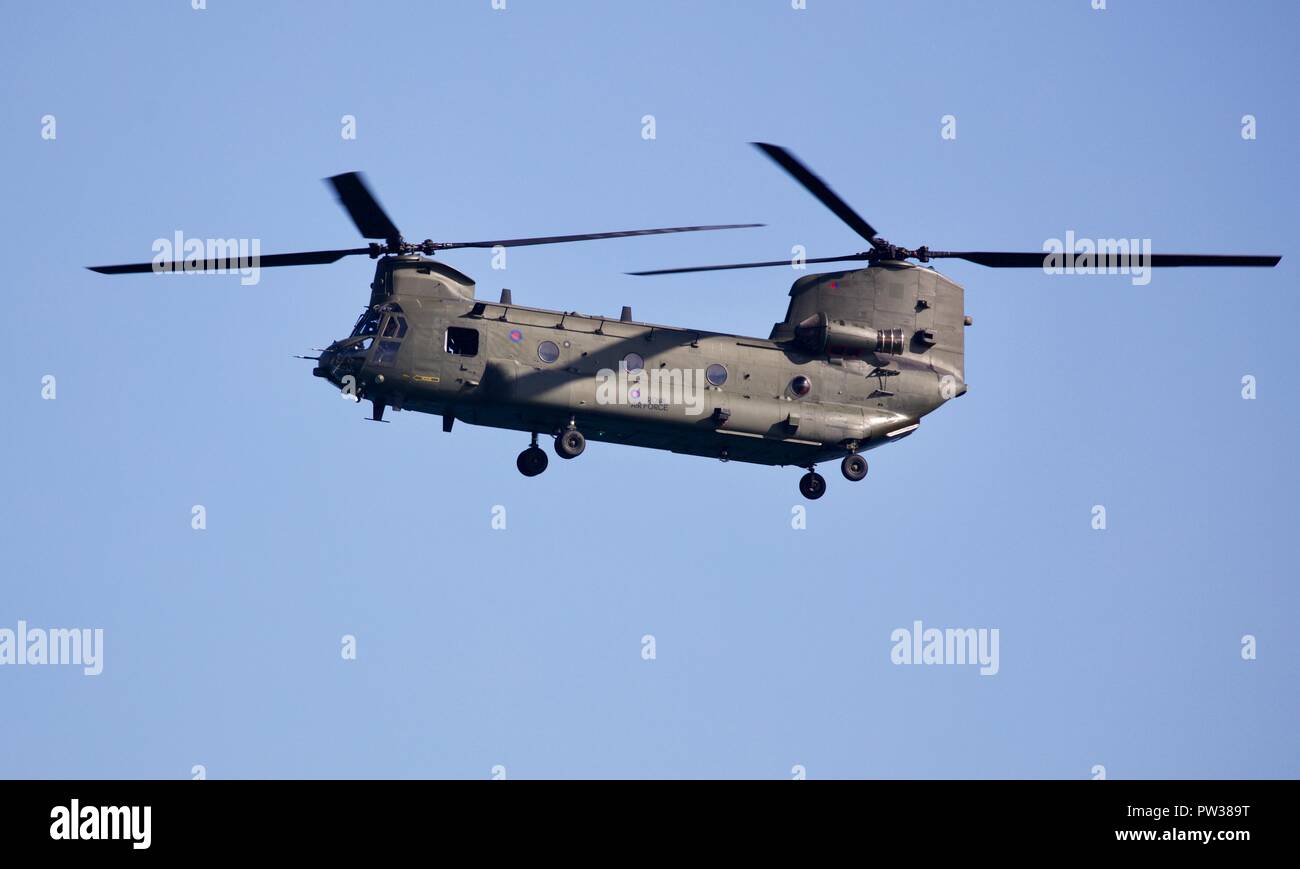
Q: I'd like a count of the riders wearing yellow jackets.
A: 0